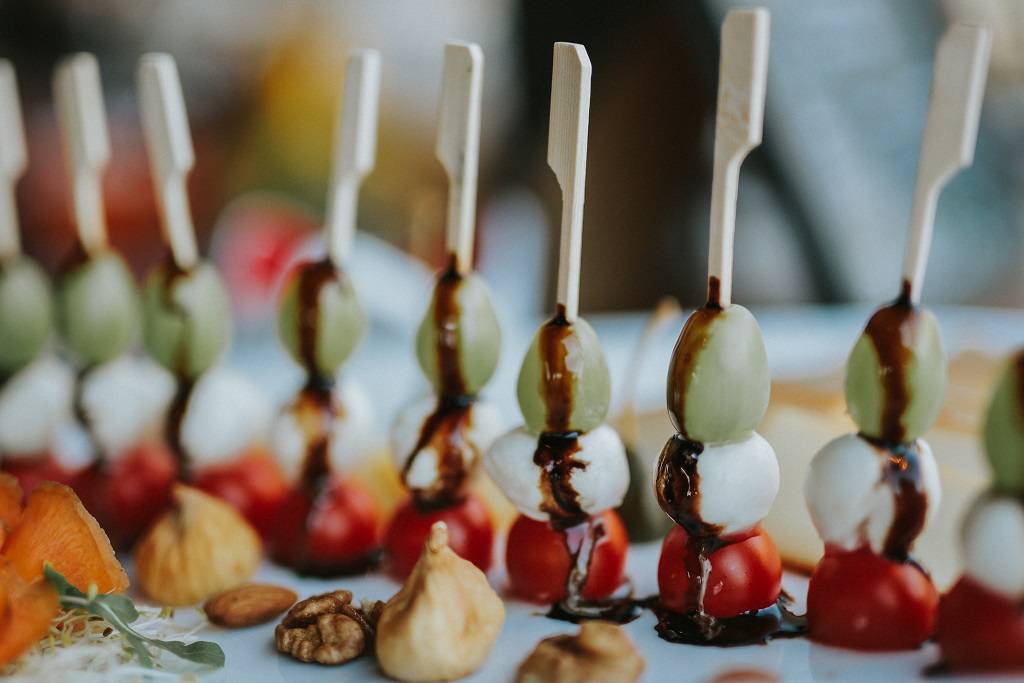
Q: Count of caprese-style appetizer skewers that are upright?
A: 9